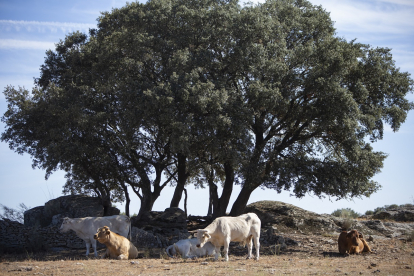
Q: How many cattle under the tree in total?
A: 5